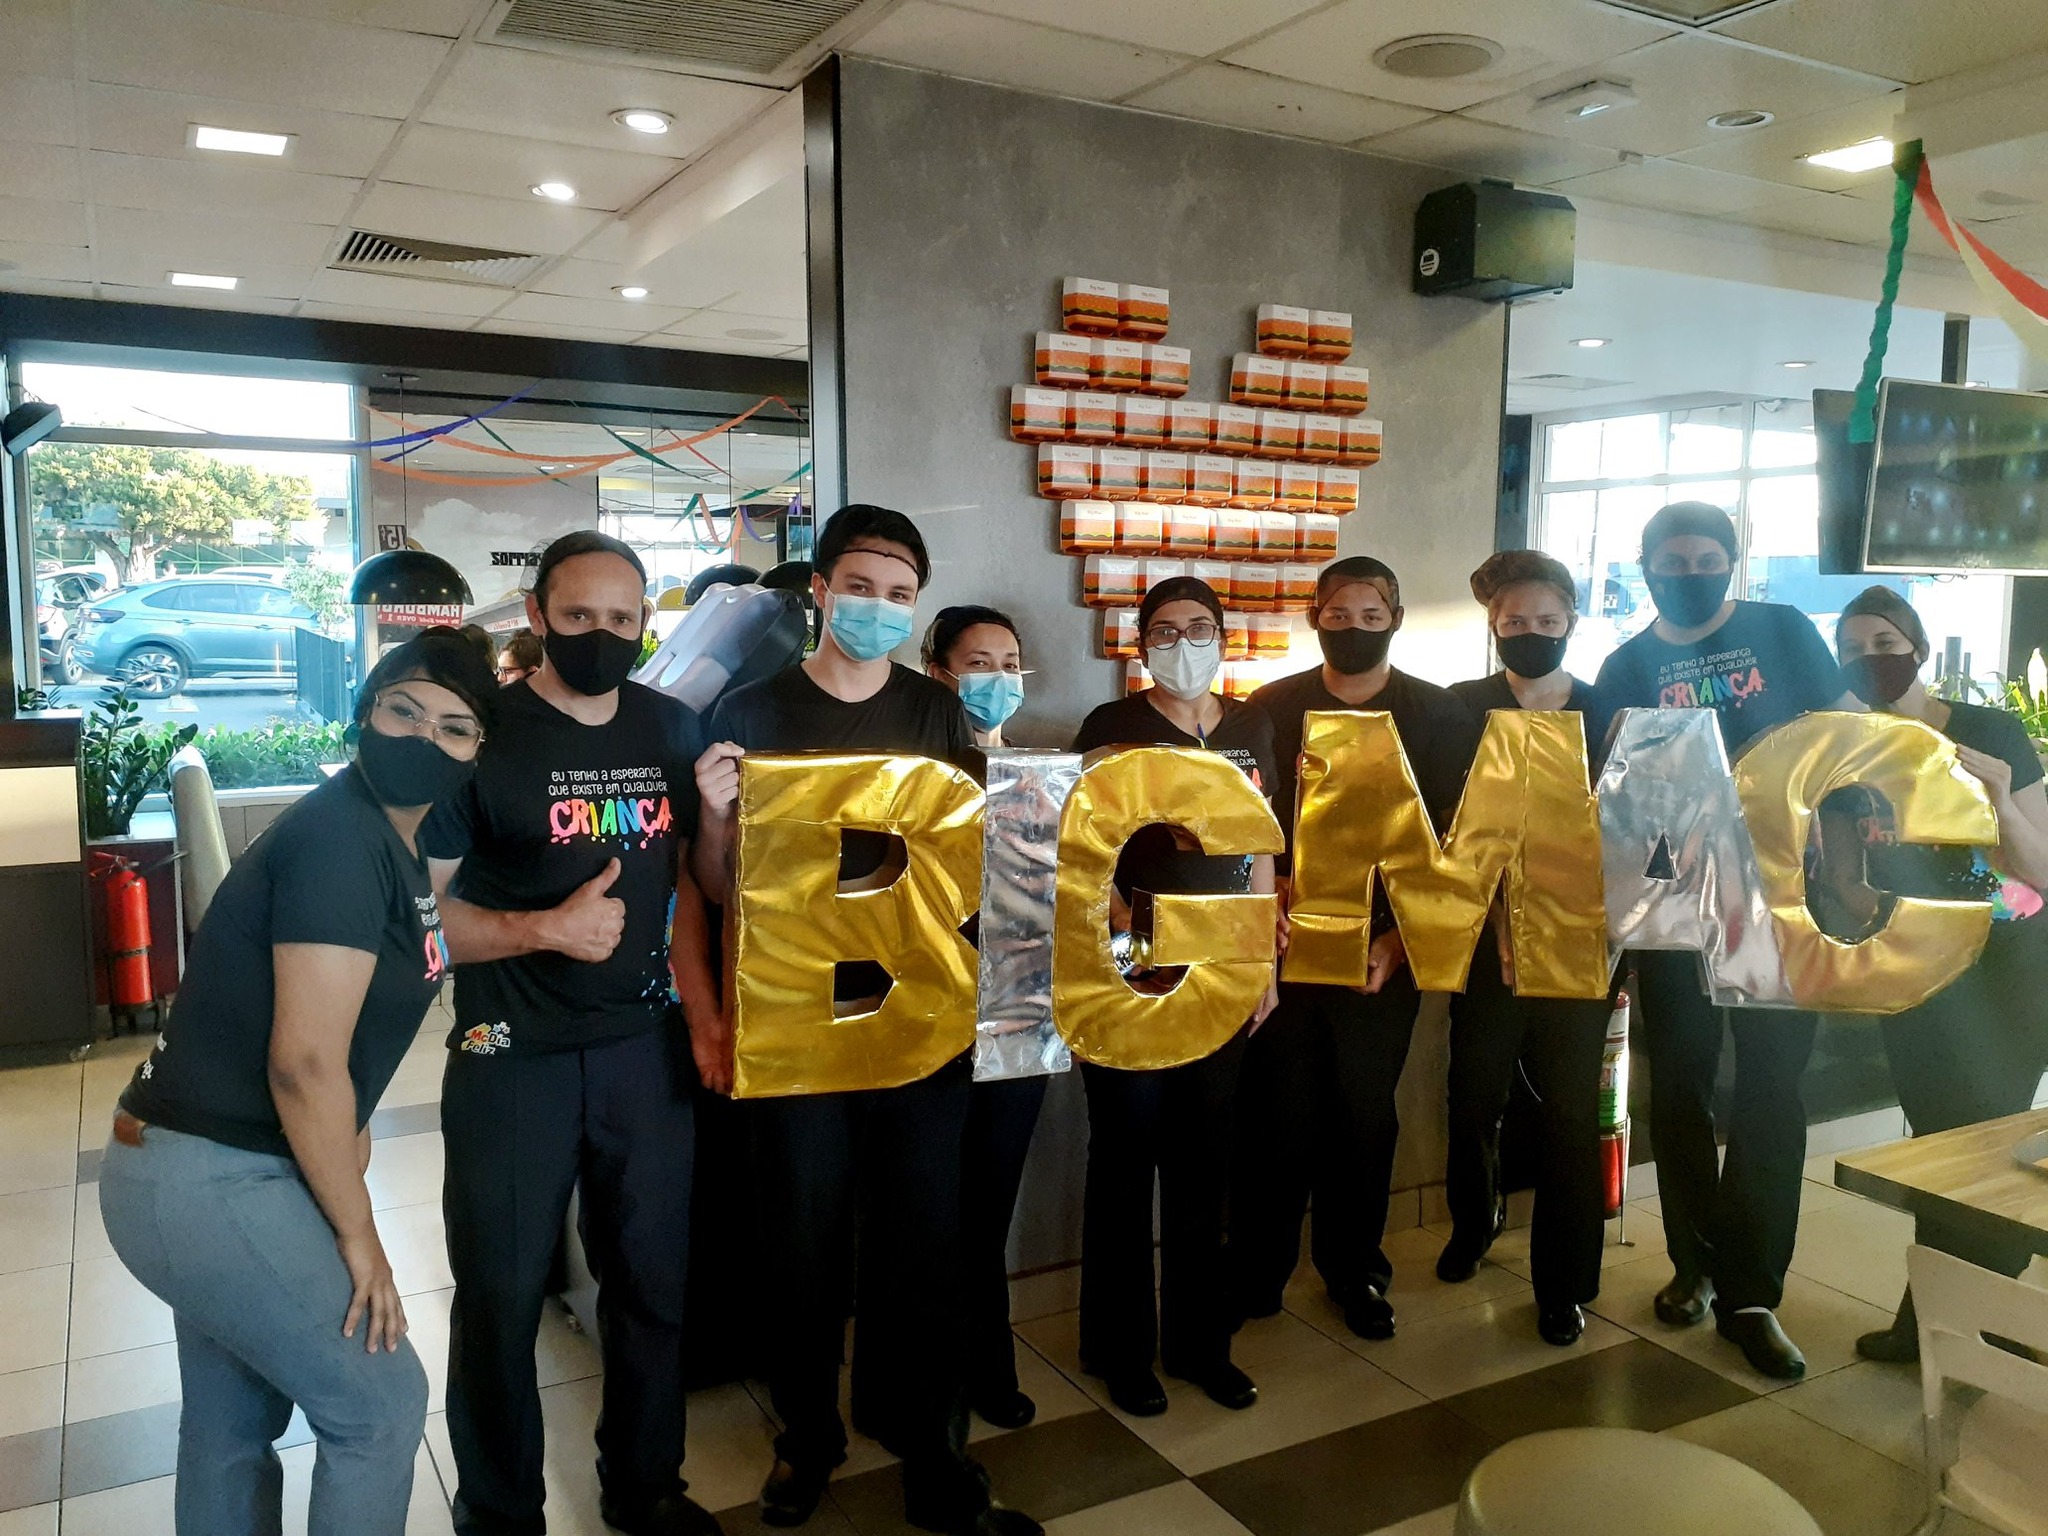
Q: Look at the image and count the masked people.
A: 9